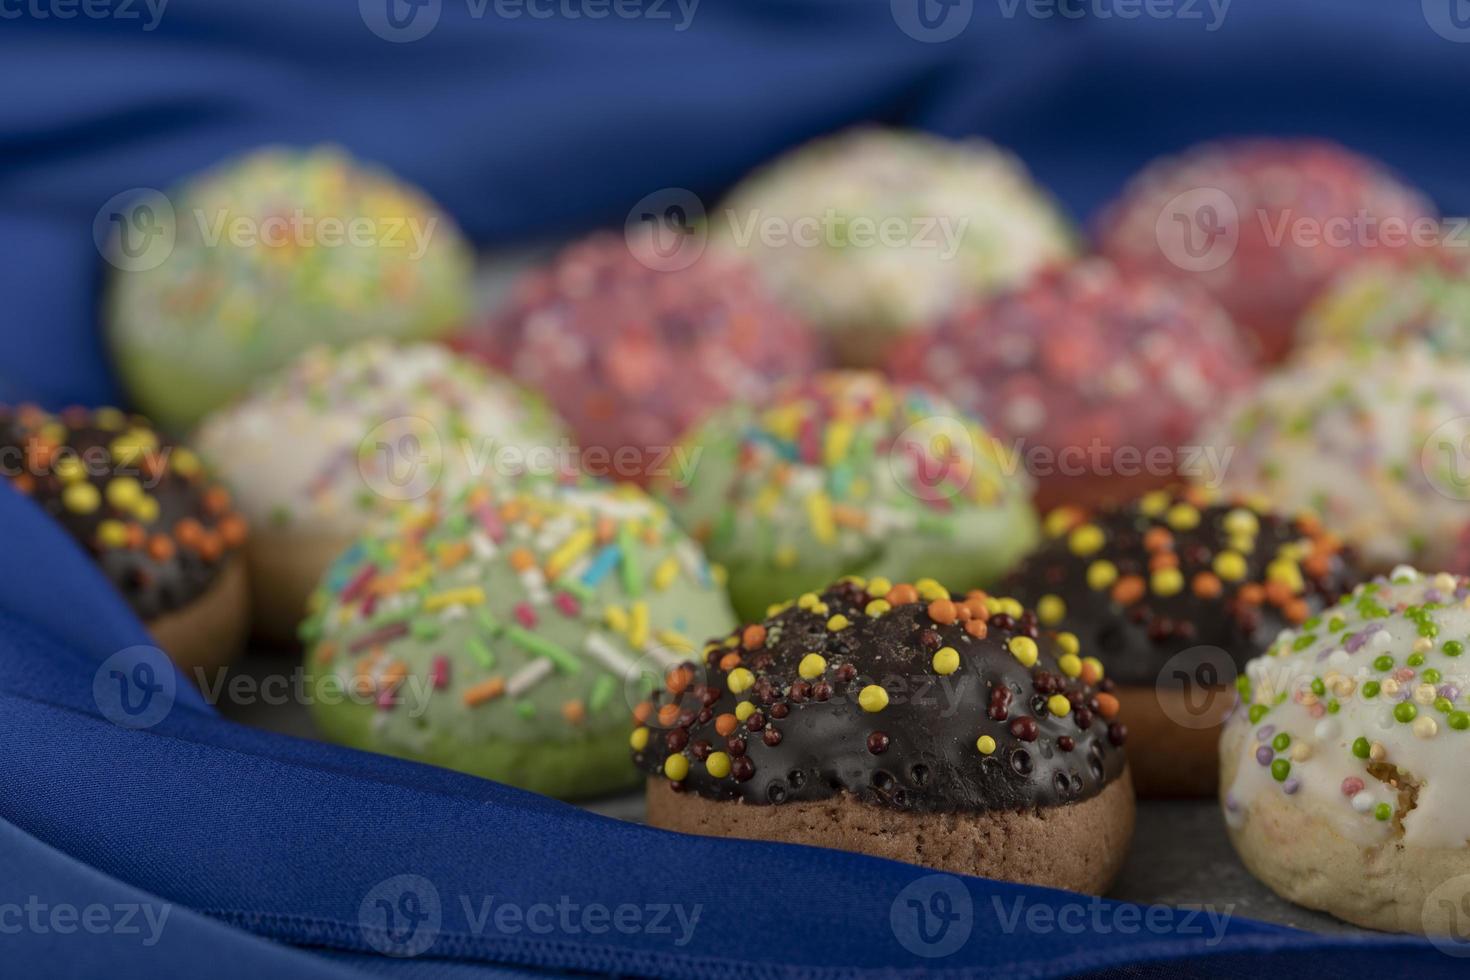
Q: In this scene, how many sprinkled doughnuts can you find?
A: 14